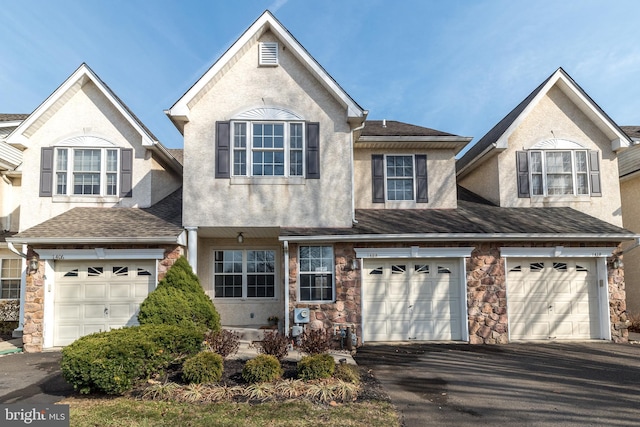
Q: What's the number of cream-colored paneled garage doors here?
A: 3